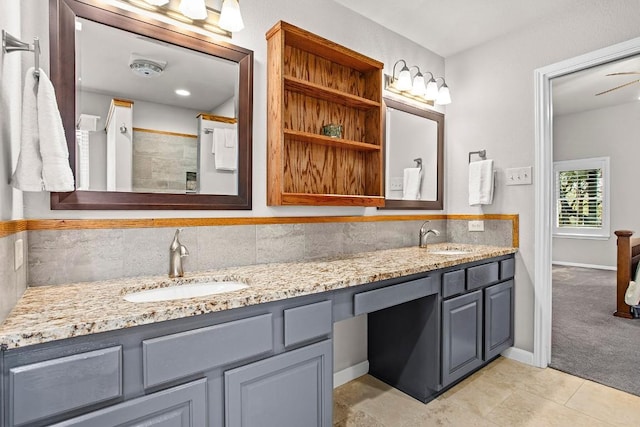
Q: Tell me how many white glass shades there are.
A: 7